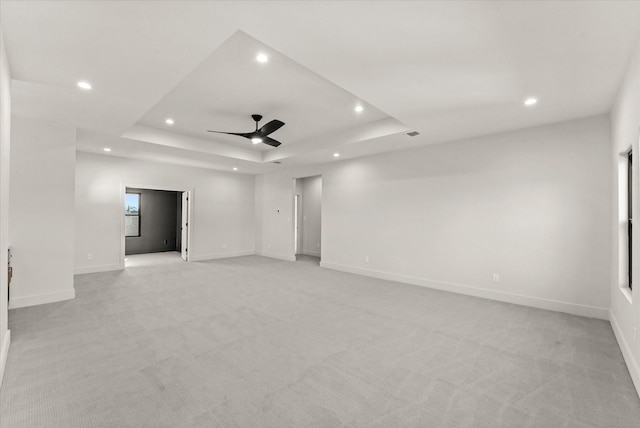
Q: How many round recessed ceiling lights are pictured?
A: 8